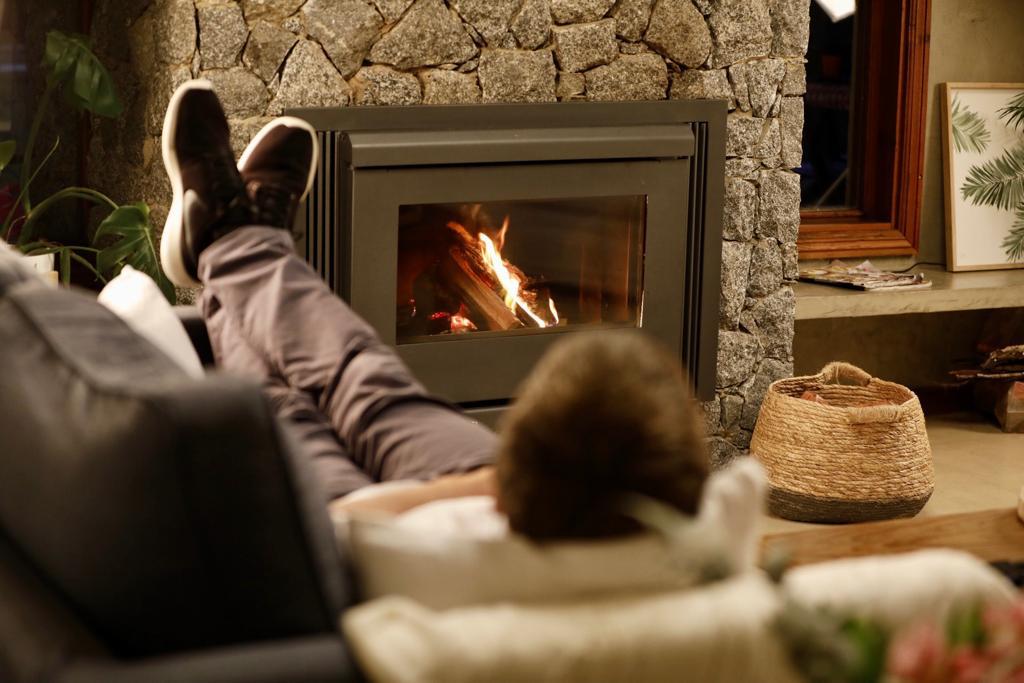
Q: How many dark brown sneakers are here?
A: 2